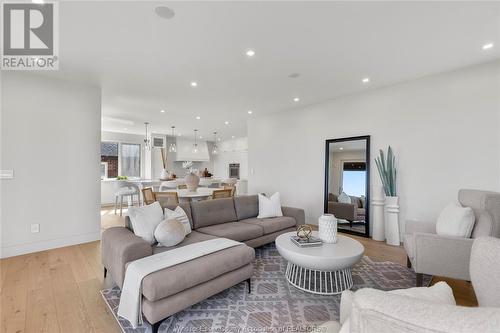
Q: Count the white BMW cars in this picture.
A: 0